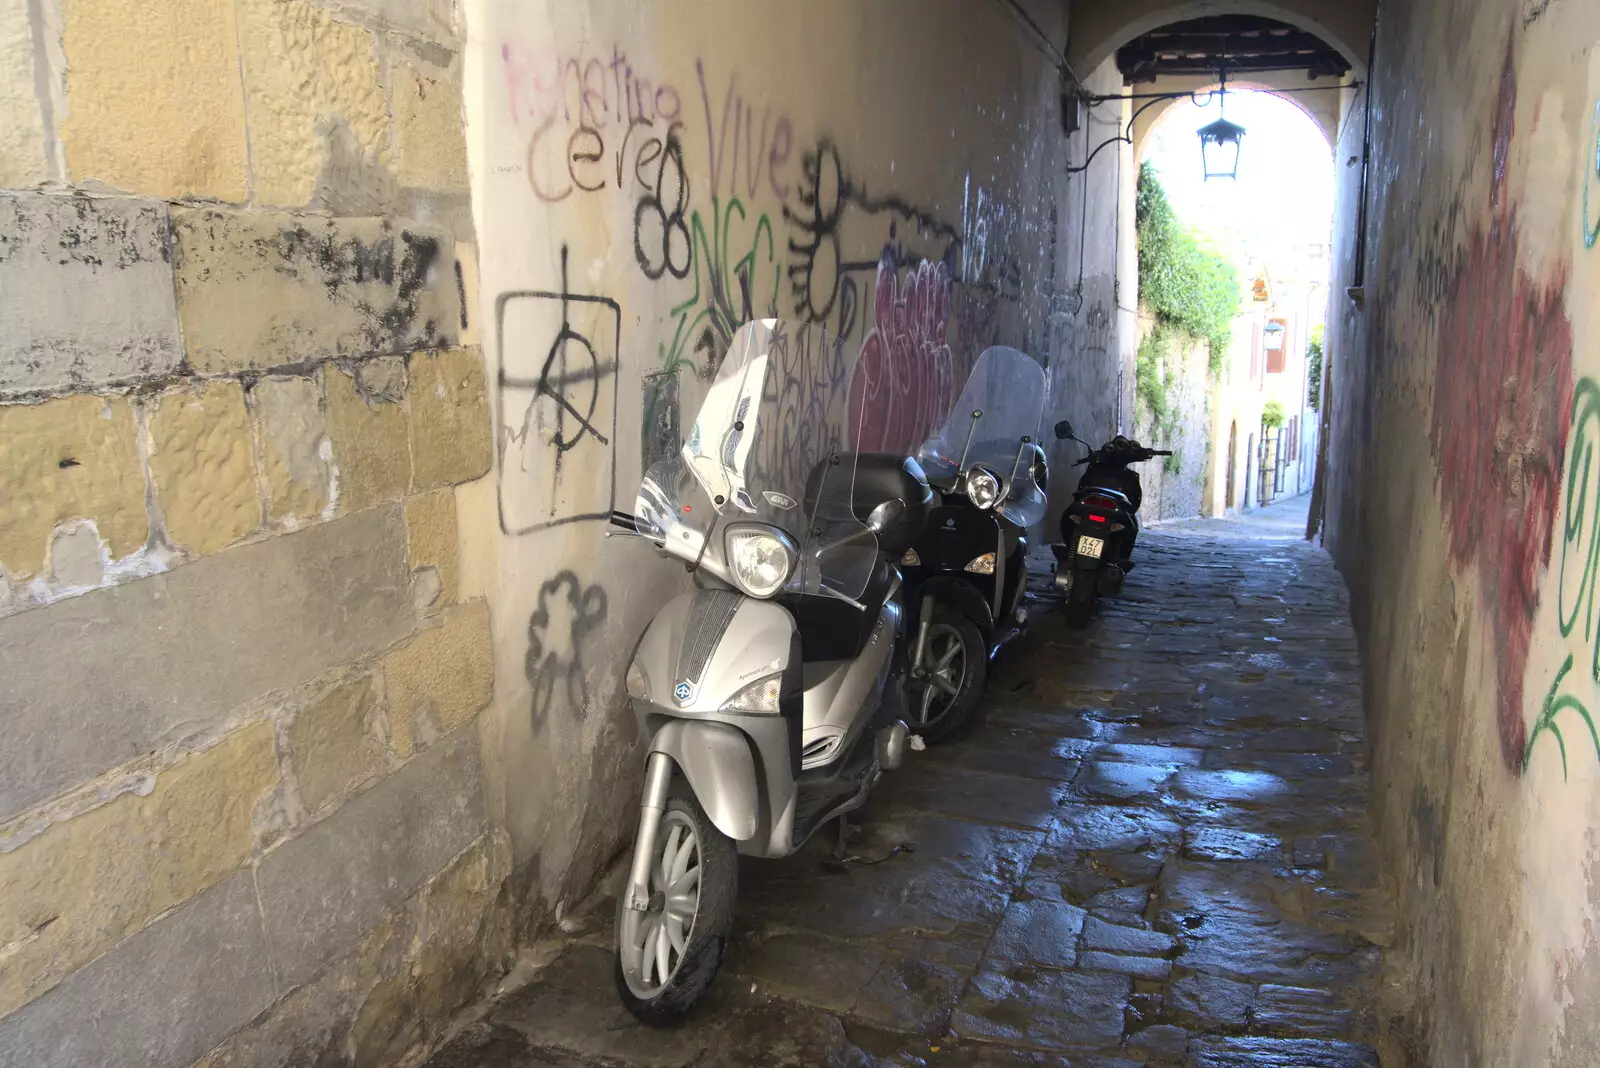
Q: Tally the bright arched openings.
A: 1